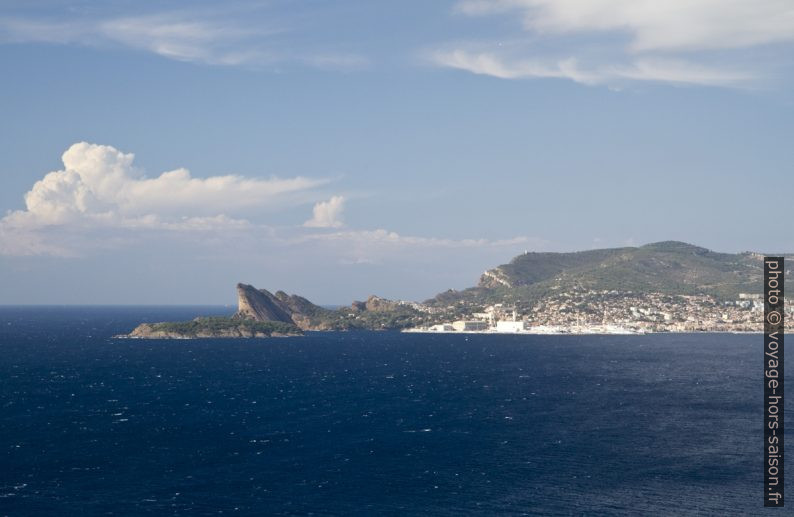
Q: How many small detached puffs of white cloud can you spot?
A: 1